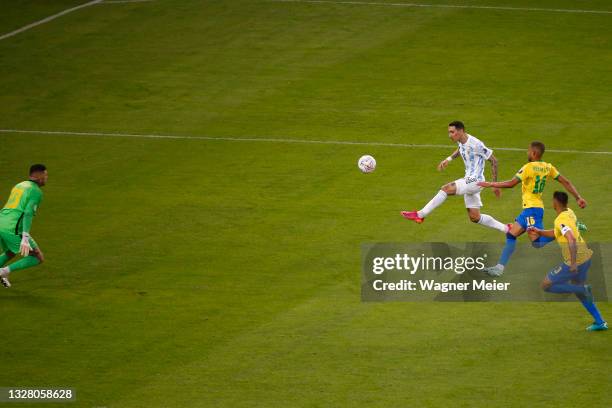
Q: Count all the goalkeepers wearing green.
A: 1